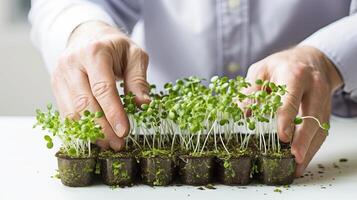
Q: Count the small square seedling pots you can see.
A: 6